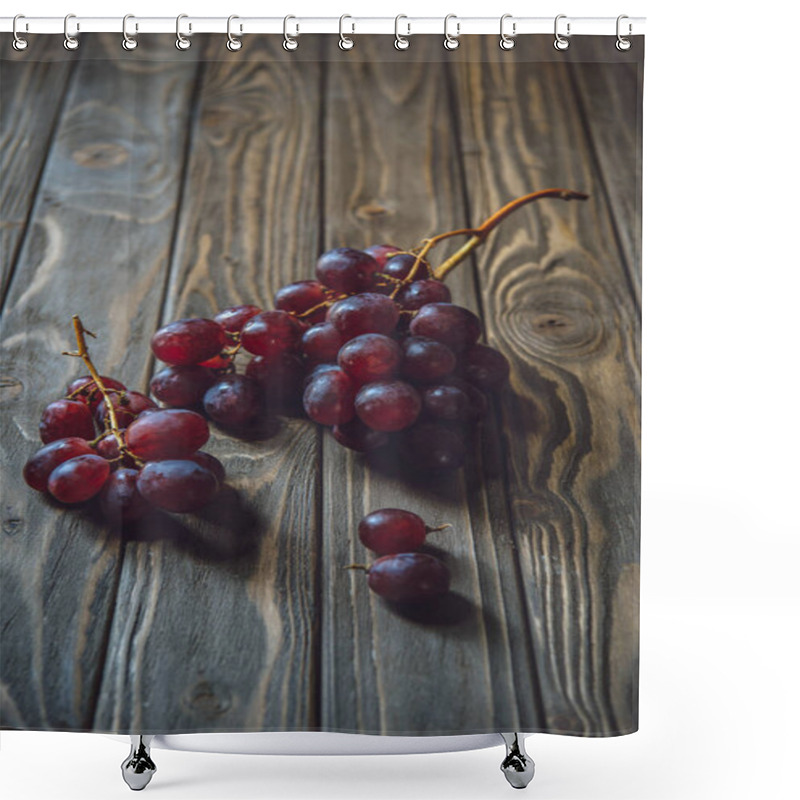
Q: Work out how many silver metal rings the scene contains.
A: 12